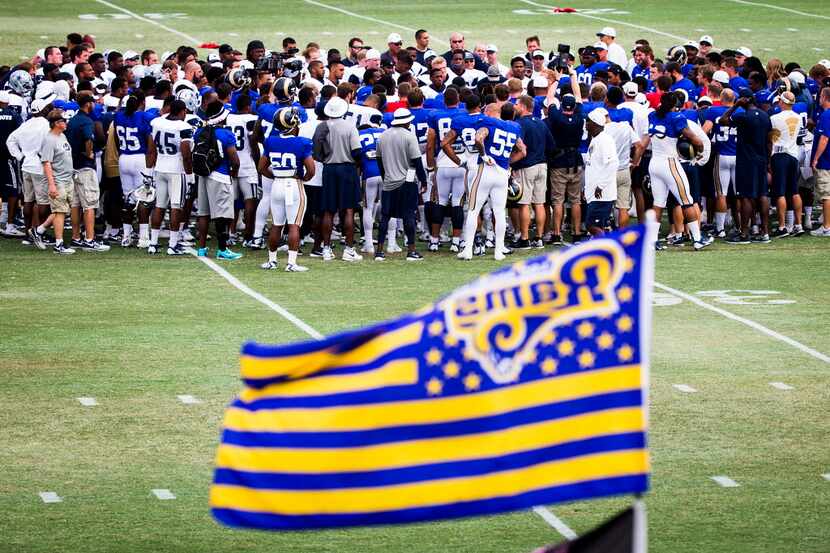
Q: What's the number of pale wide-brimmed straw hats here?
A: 2